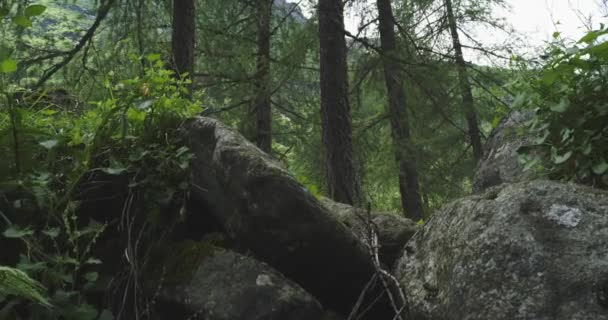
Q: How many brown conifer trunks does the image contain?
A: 5